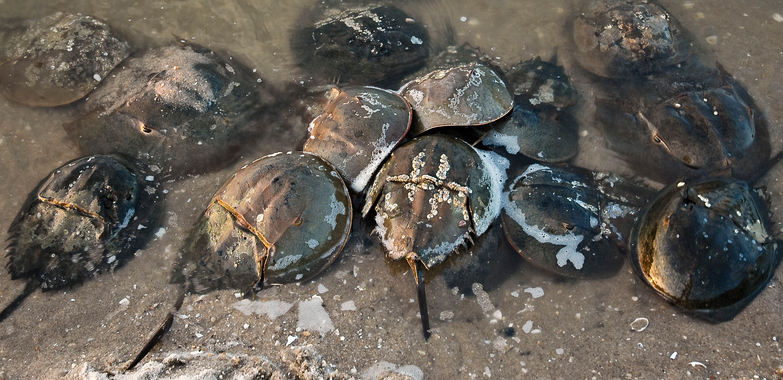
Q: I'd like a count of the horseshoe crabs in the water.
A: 13